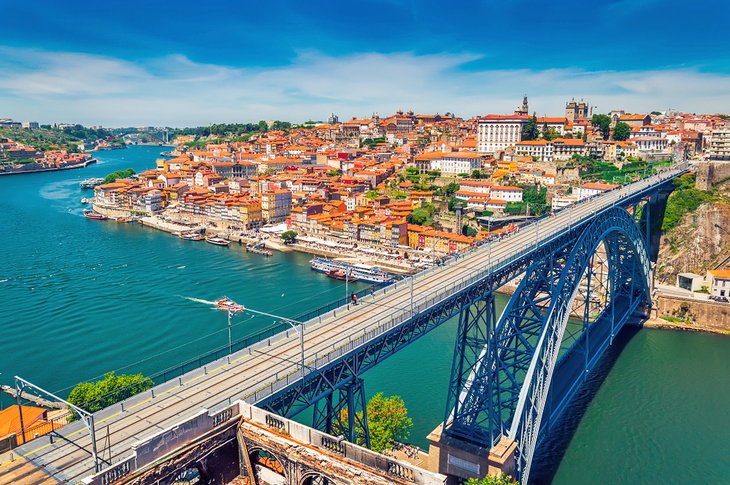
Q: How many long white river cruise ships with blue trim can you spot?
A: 1